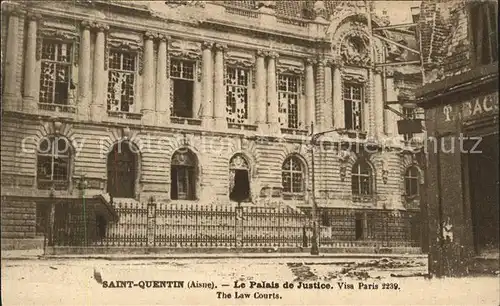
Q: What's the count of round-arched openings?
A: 7